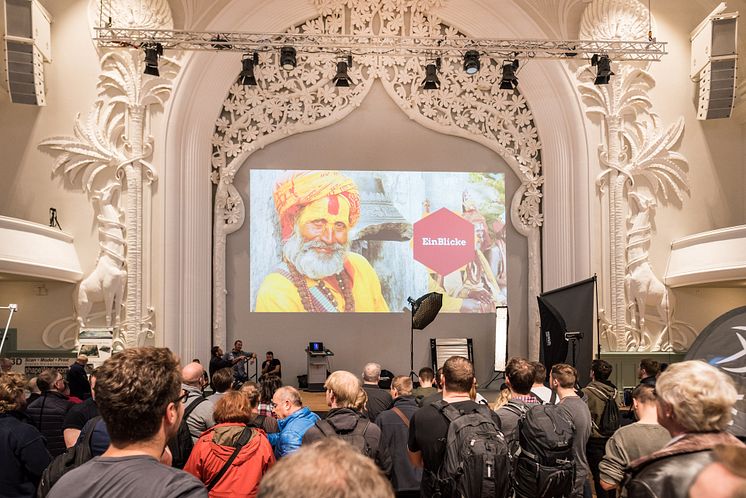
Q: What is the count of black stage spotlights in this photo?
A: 8